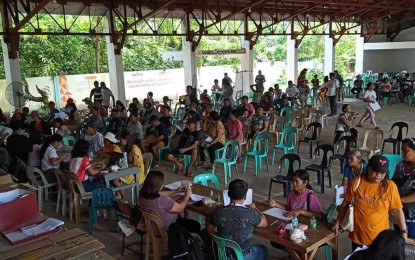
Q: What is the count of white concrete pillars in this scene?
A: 7